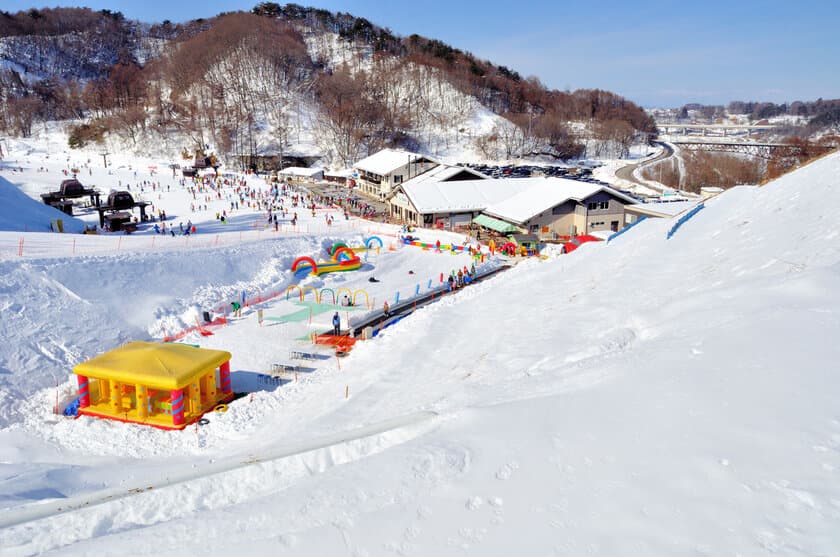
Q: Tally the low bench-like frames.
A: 3